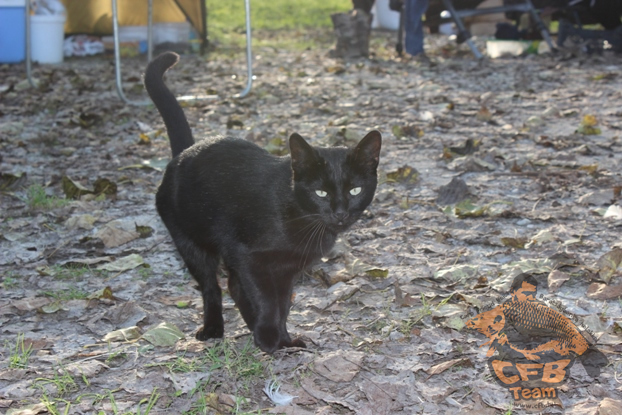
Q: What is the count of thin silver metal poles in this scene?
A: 4